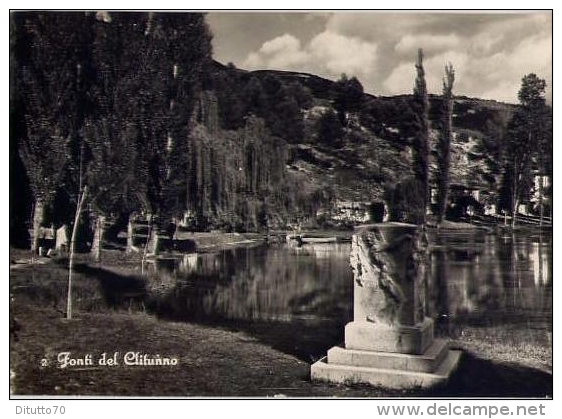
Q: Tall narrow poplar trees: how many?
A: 2